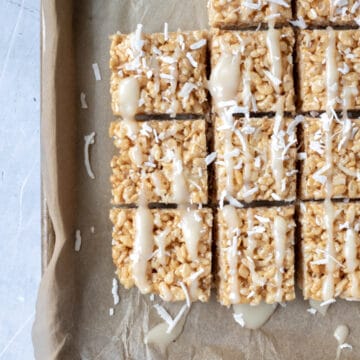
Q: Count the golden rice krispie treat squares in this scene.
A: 11